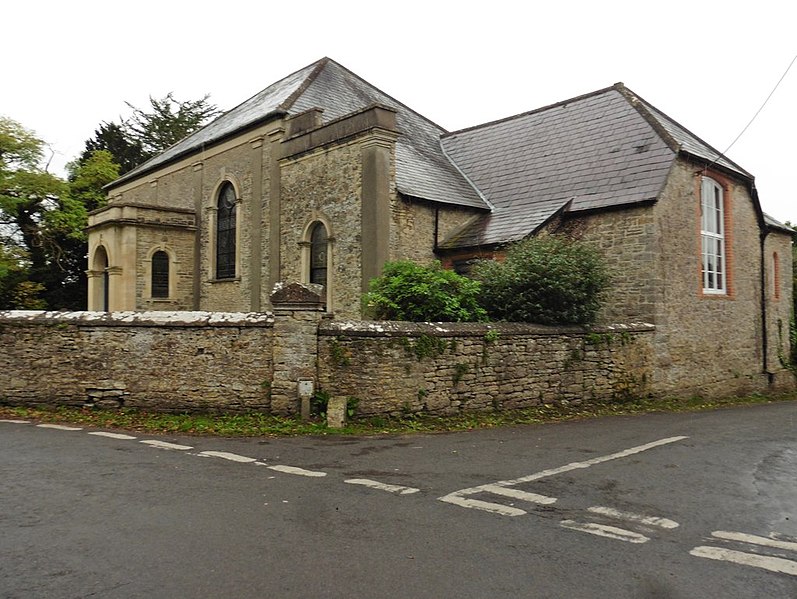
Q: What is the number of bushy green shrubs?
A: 2